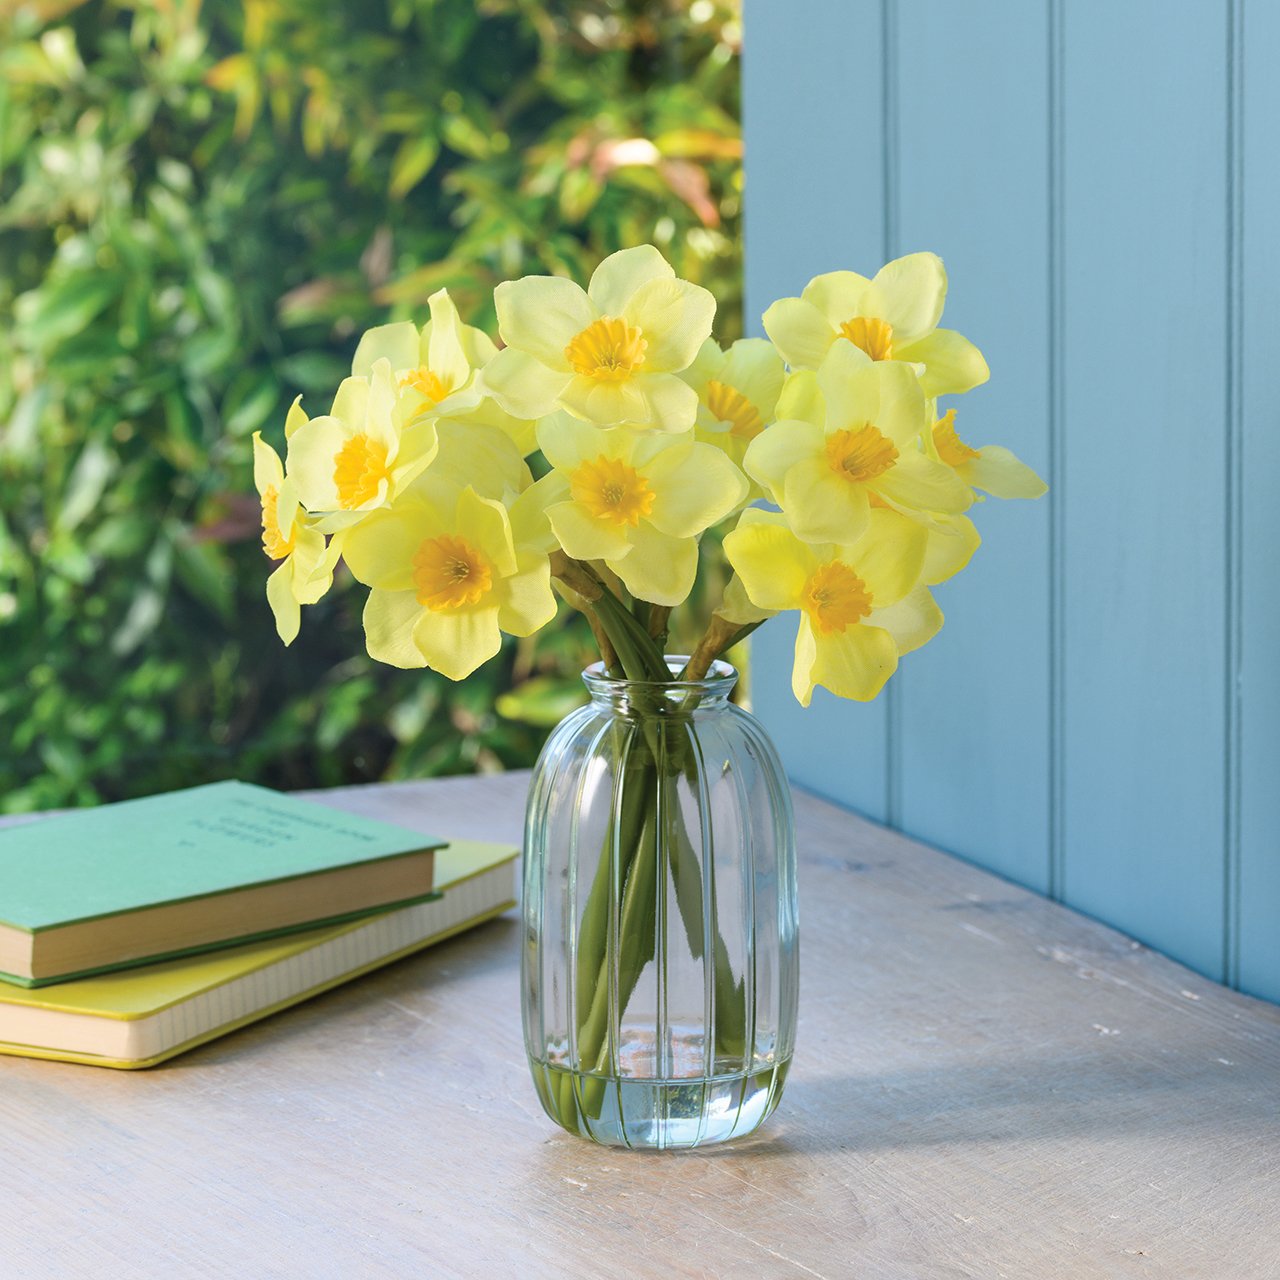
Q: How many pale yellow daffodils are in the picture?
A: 11